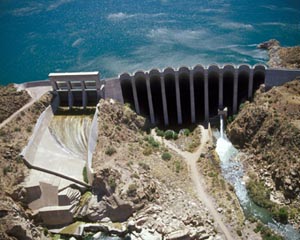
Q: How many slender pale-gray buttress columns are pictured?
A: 9